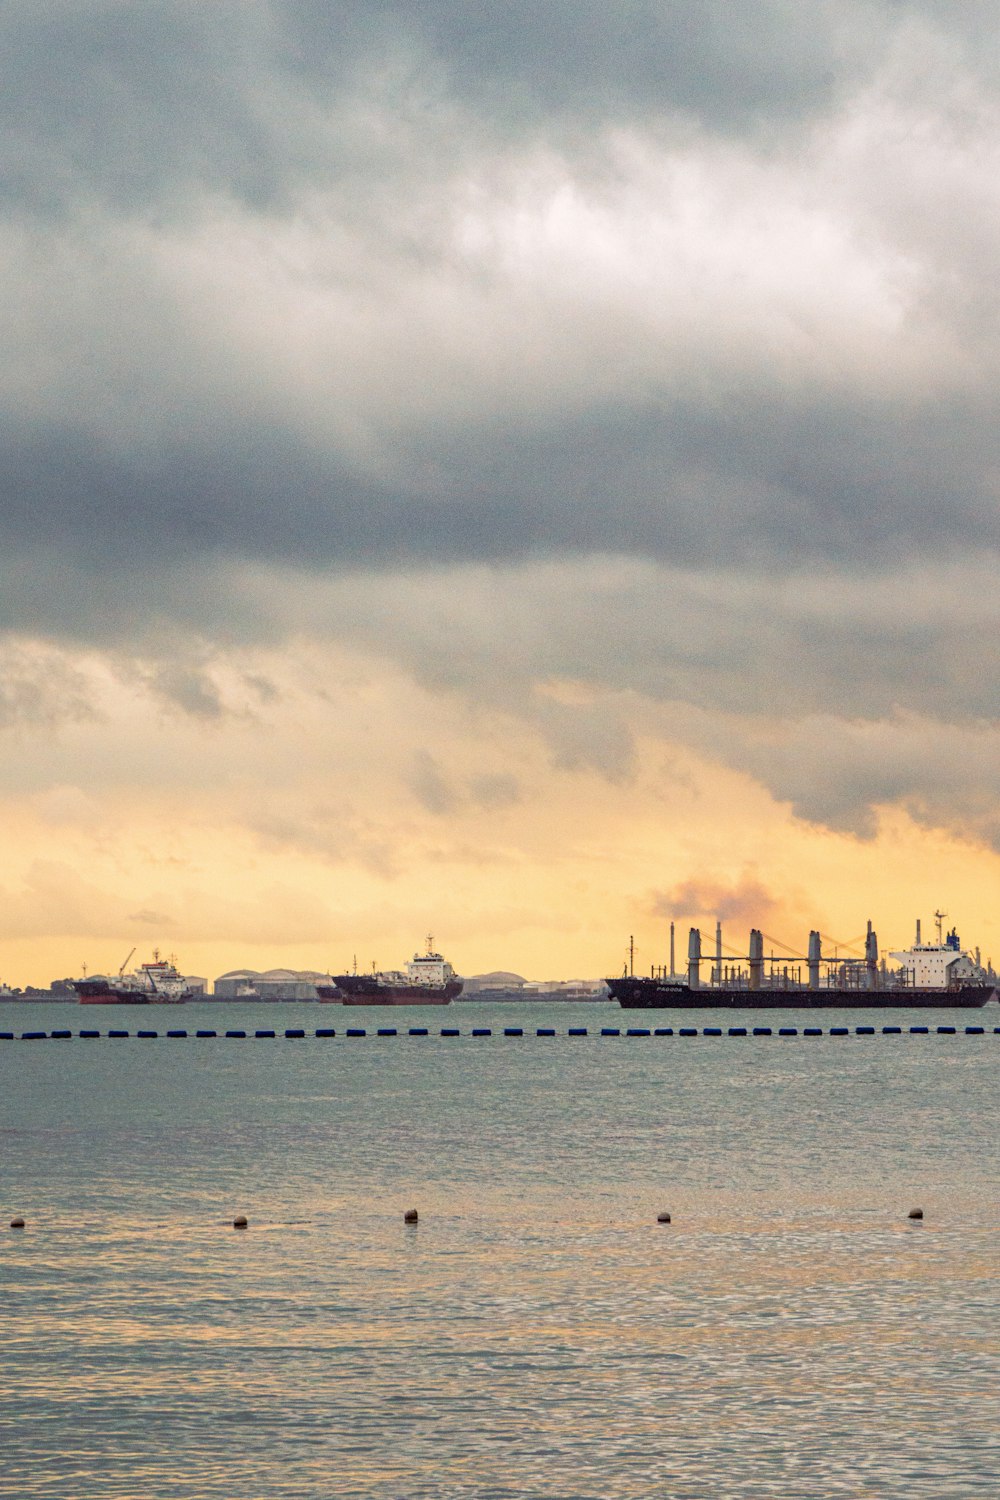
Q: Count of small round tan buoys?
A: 5